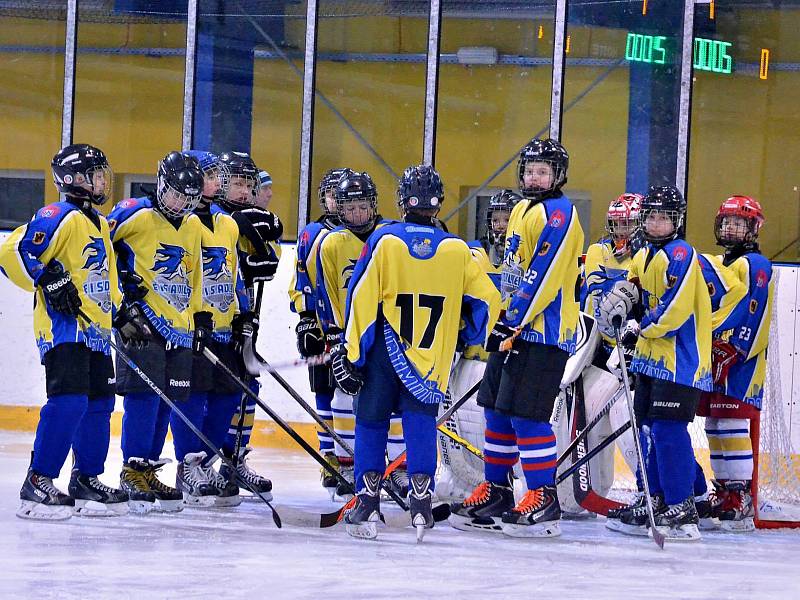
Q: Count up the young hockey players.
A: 12